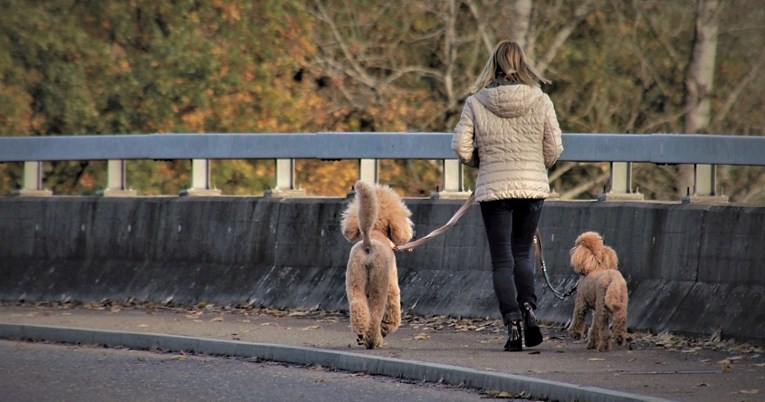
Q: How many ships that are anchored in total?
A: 0